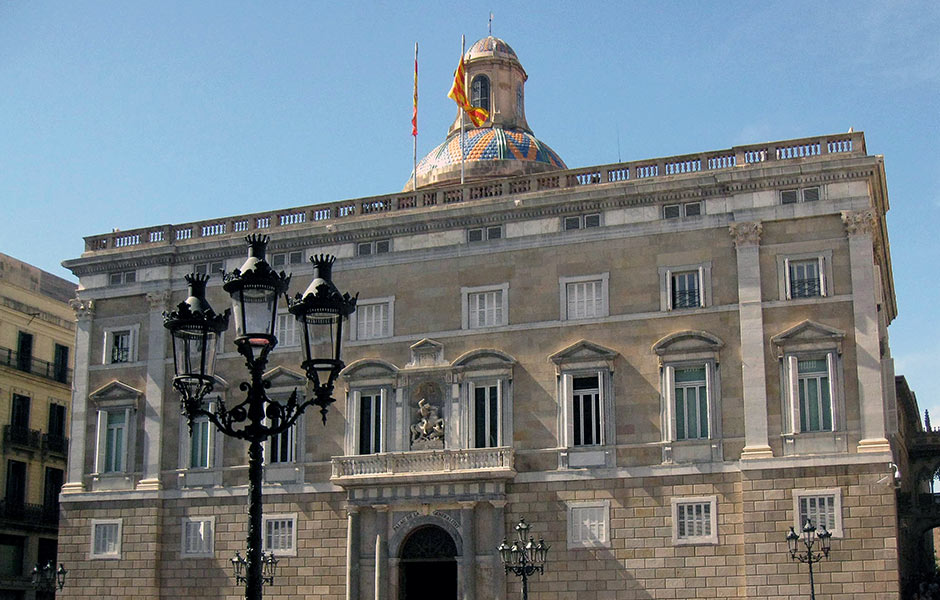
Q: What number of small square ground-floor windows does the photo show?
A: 6